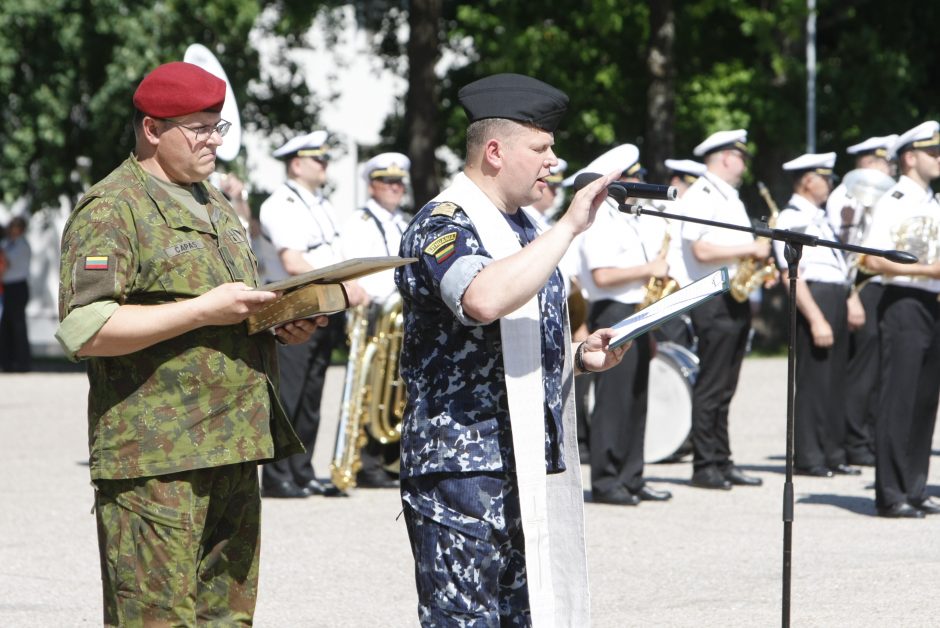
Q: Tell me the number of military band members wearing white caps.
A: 9